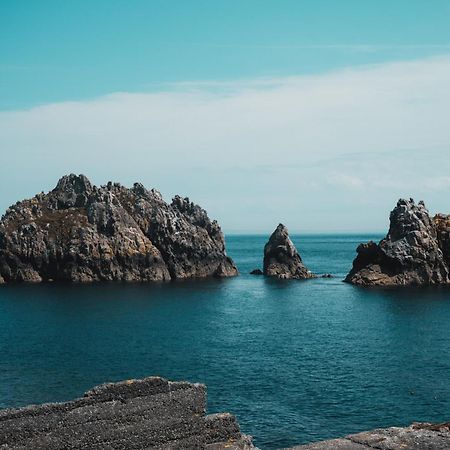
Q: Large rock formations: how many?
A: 3